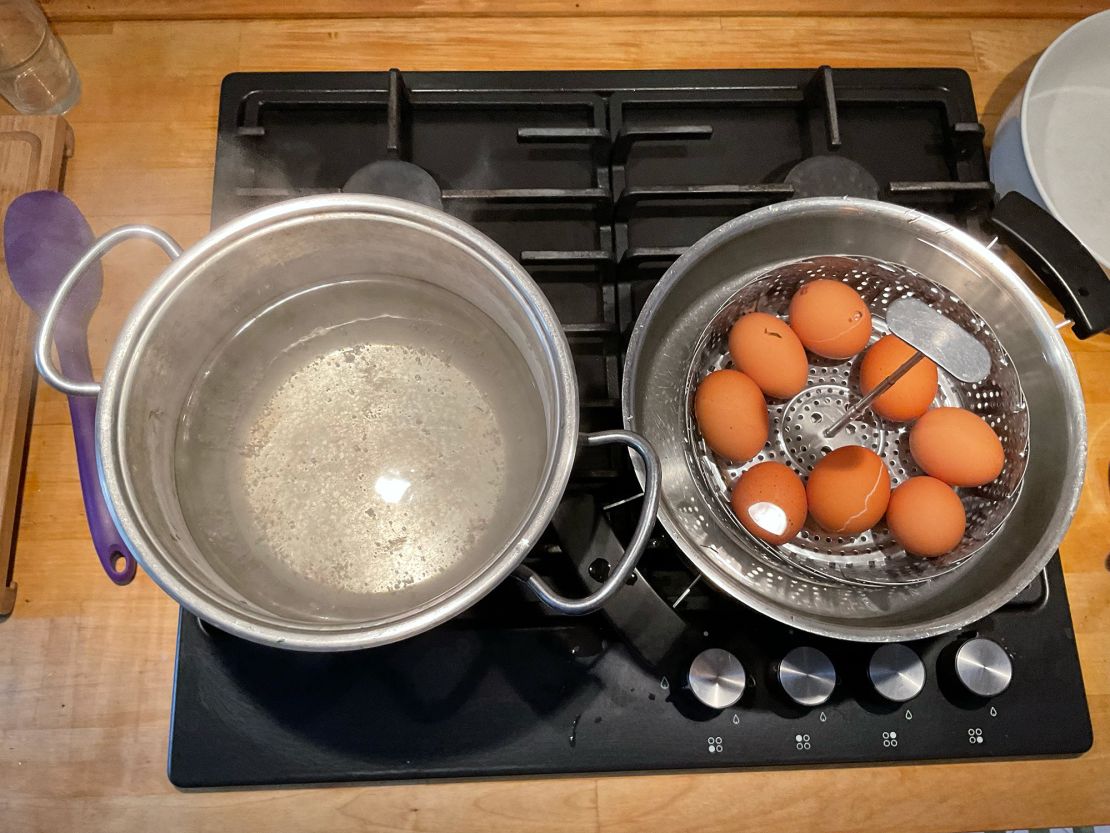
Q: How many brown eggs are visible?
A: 8